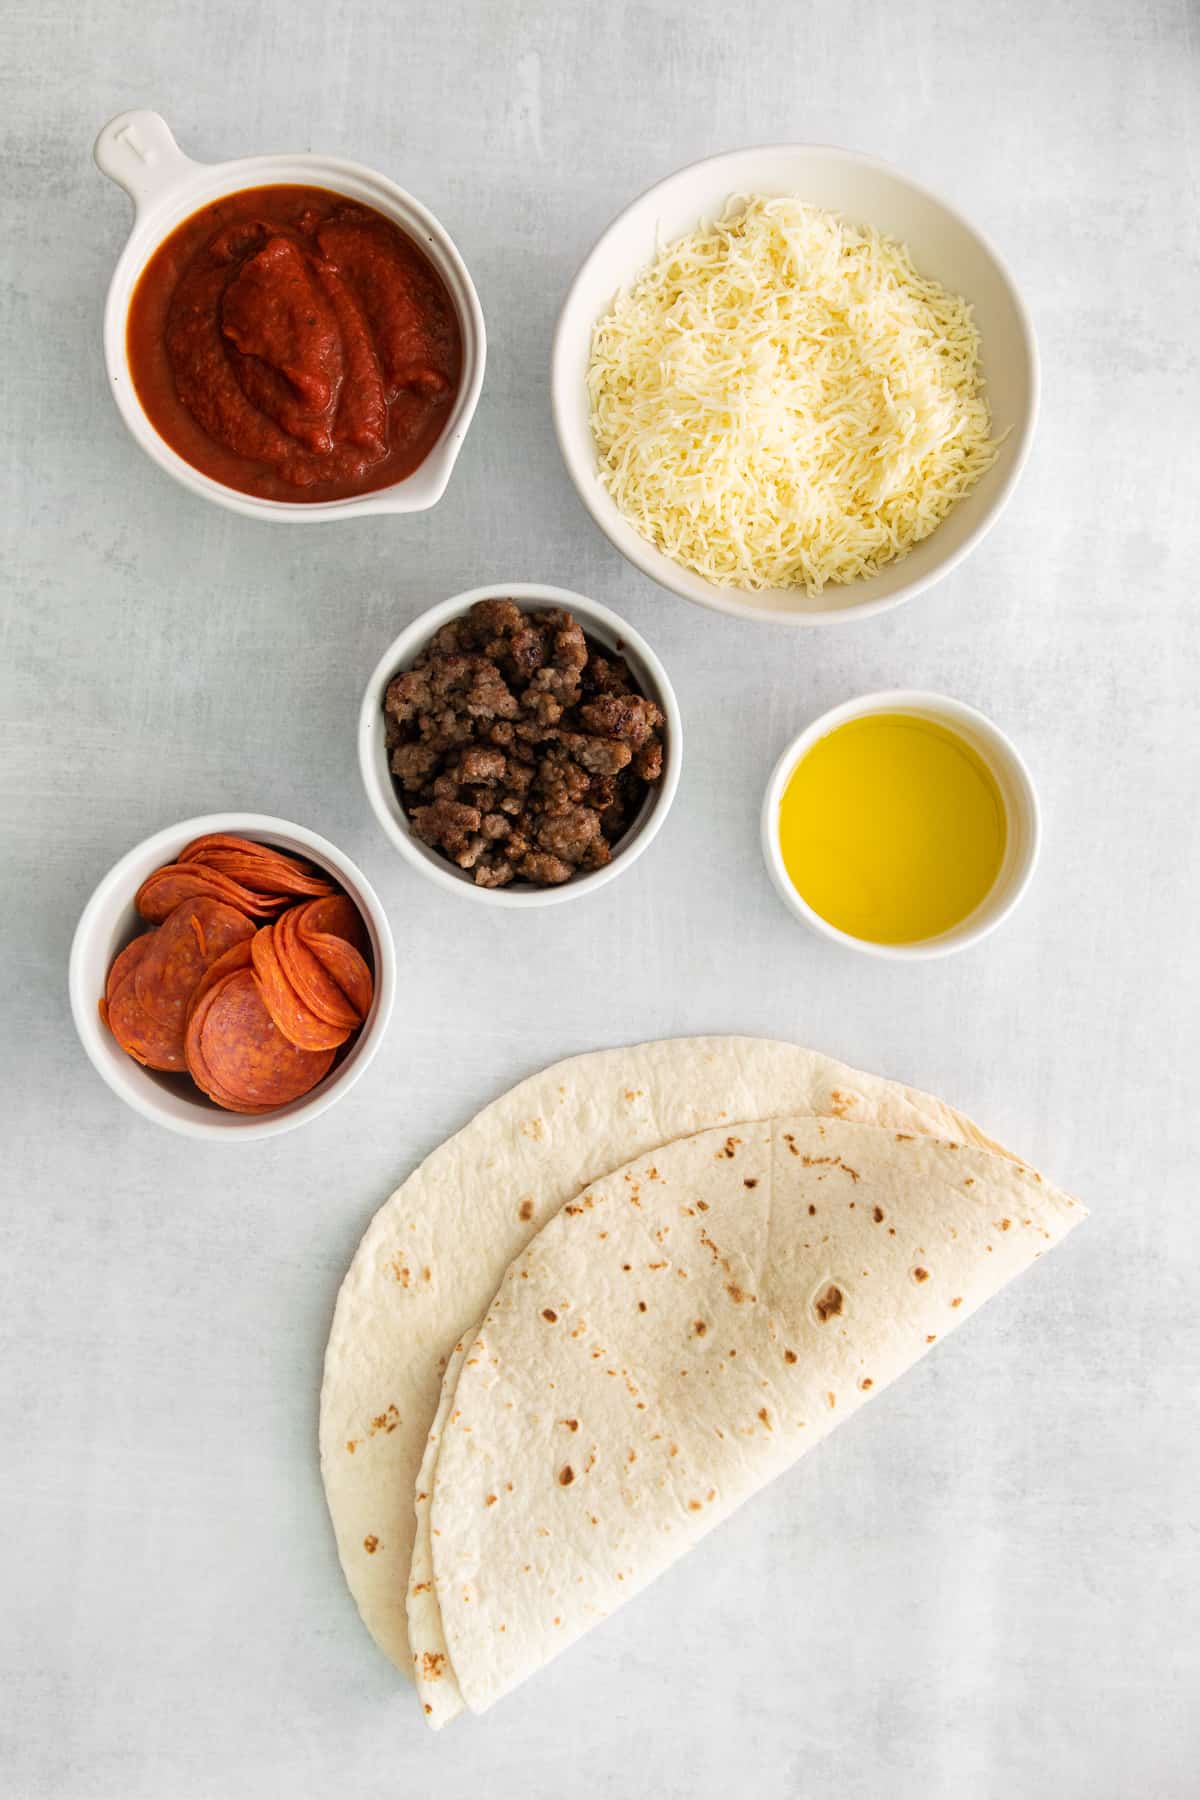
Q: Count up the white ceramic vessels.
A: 5